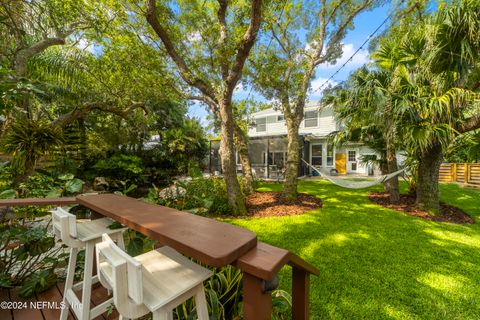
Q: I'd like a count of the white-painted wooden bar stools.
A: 2